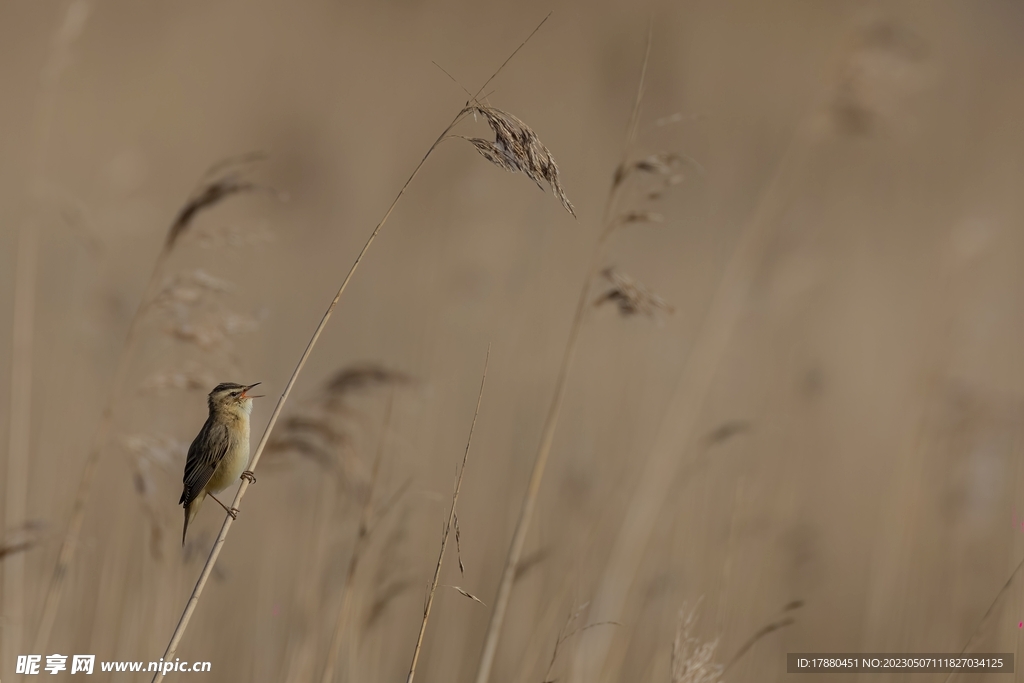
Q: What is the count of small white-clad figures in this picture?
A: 0